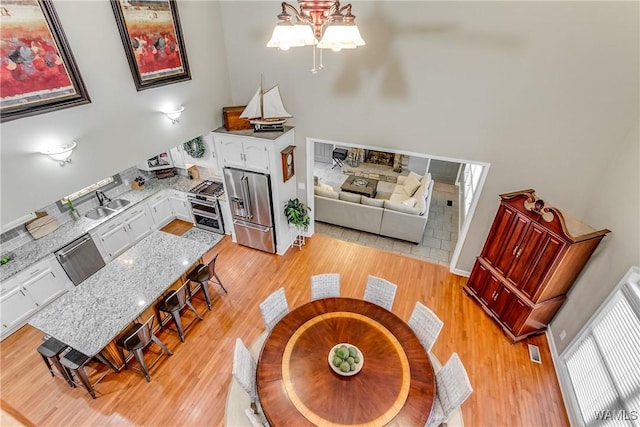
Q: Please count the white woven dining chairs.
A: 7